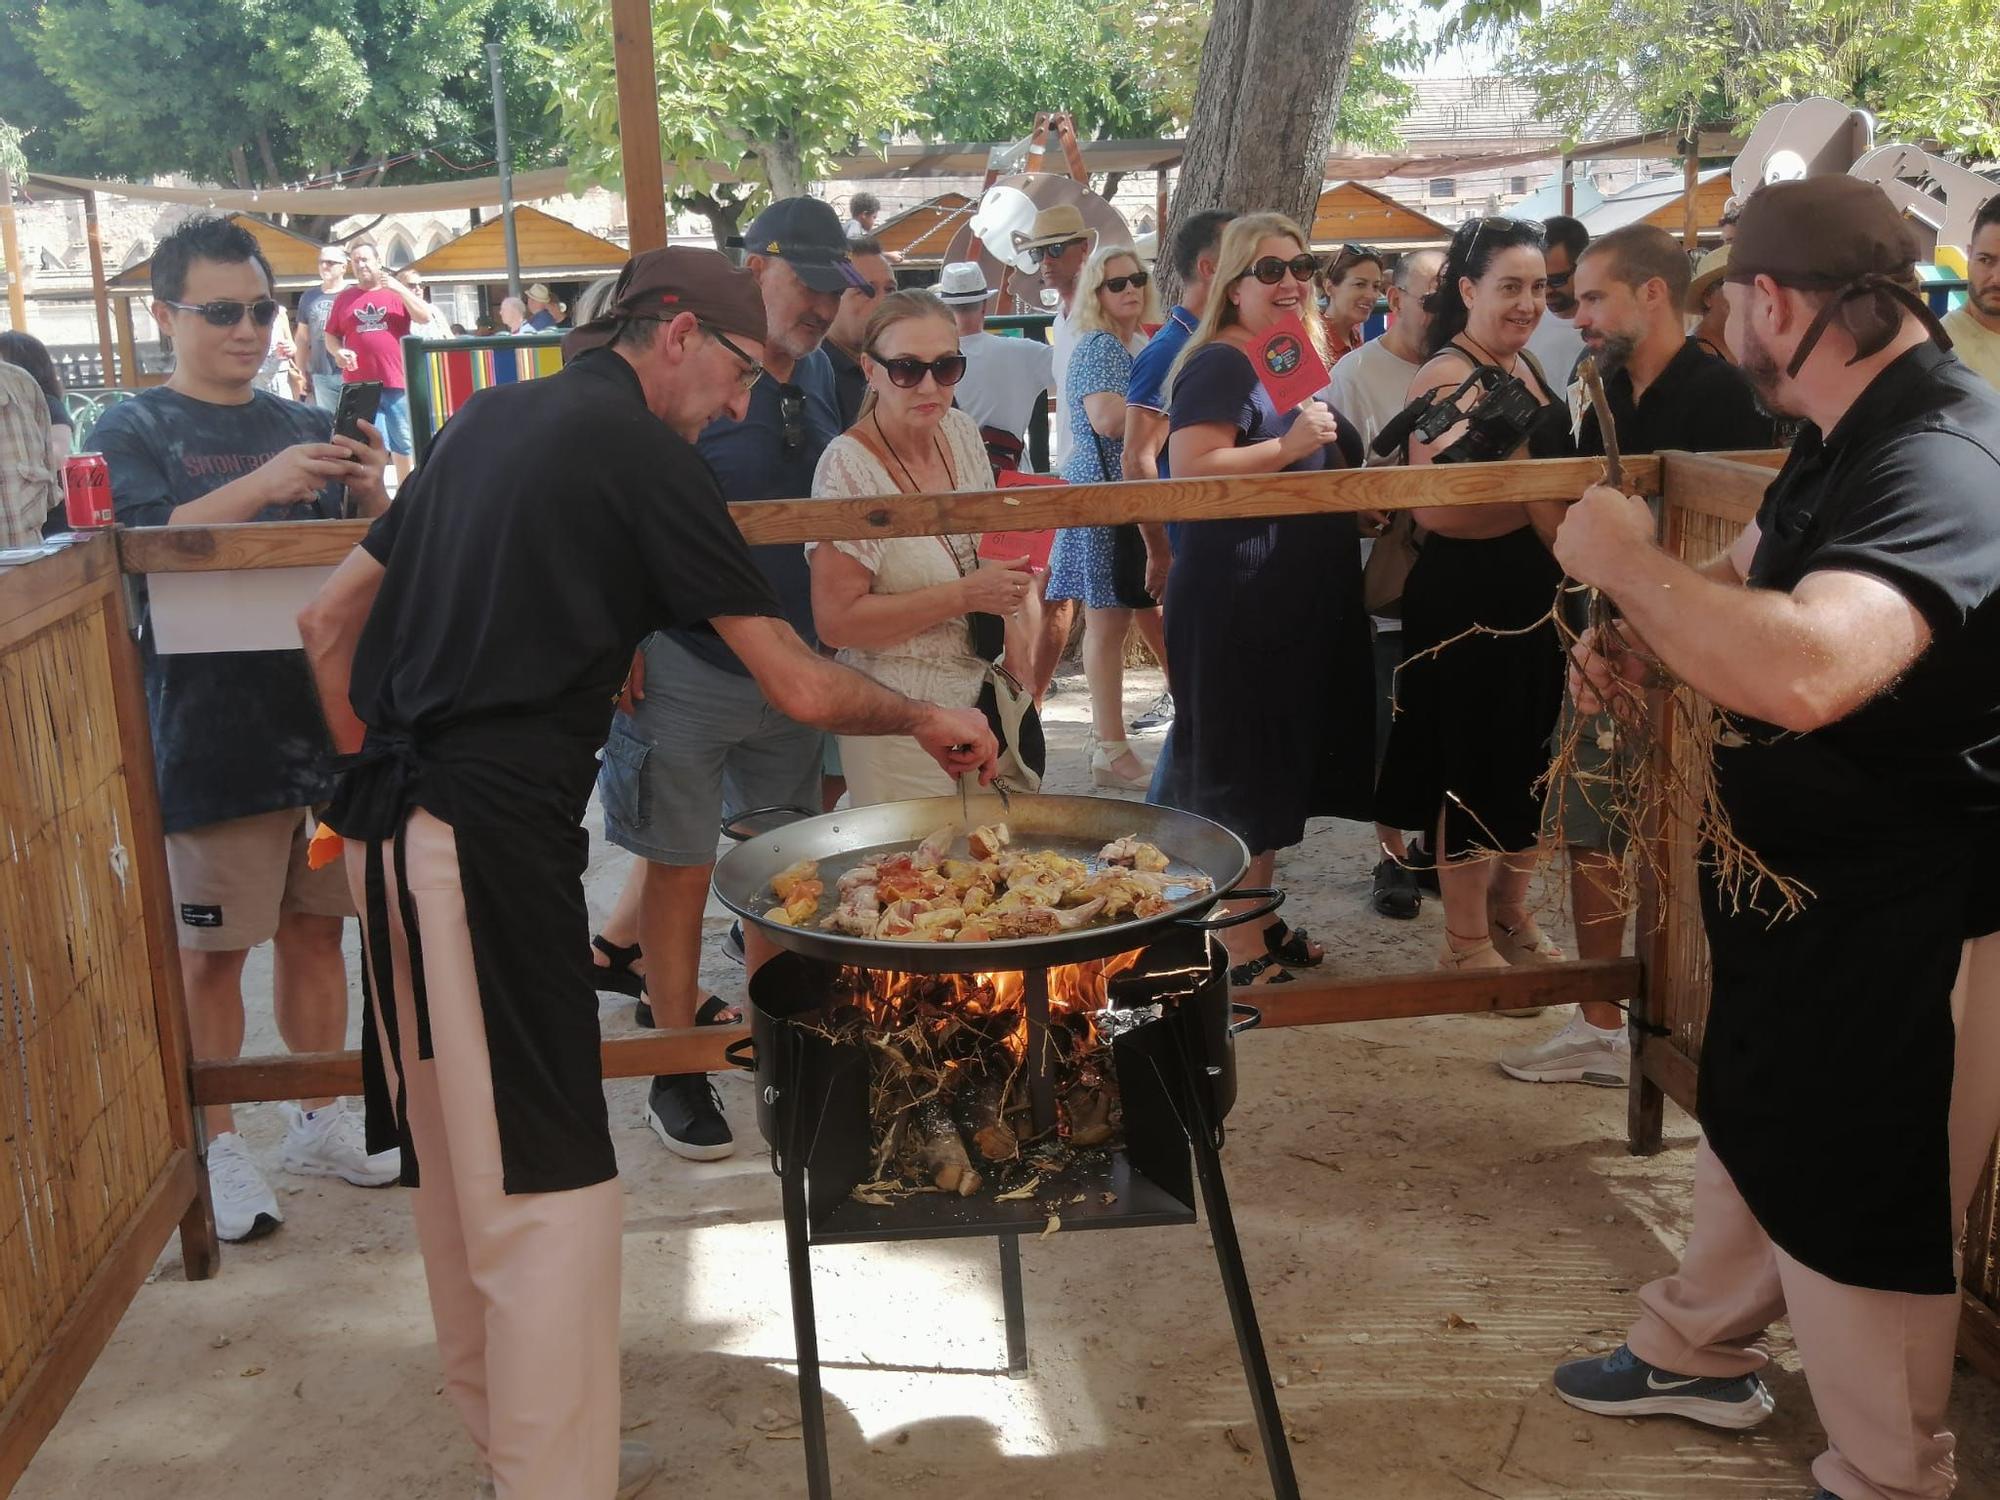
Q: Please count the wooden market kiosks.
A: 5